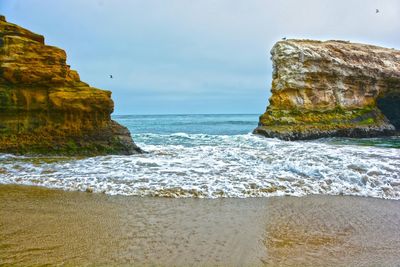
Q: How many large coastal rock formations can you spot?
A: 2